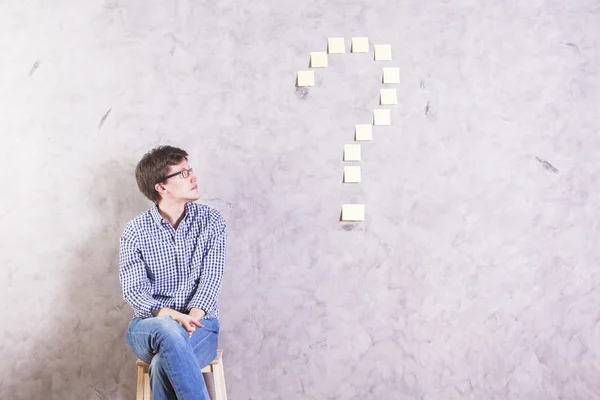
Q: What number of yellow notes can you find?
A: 12